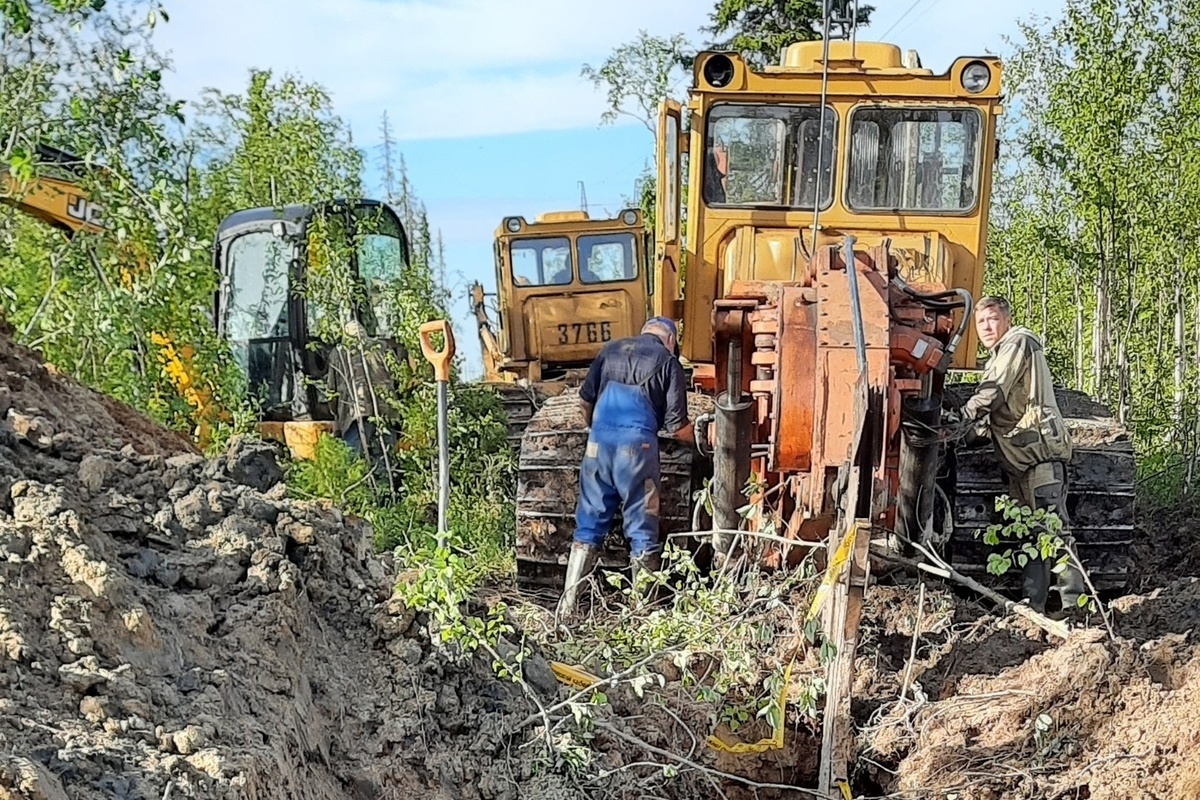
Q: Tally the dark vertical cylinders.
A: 2